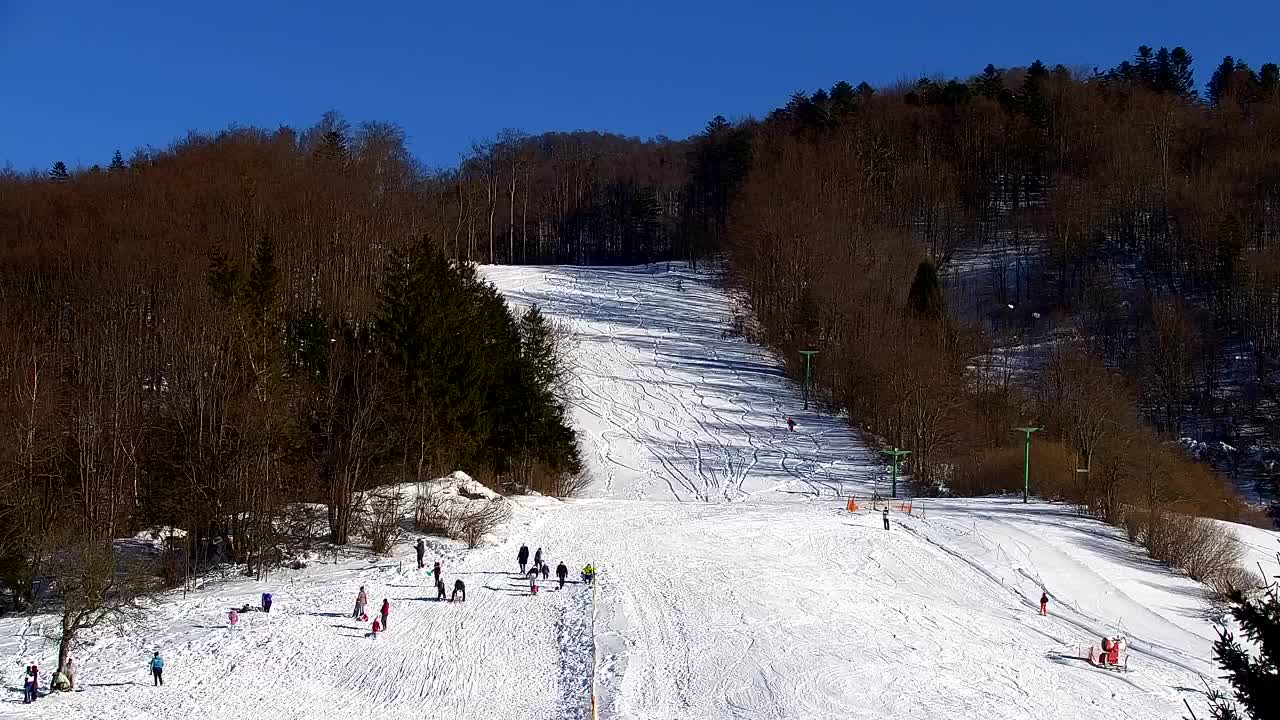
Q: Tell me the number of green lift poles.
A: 3